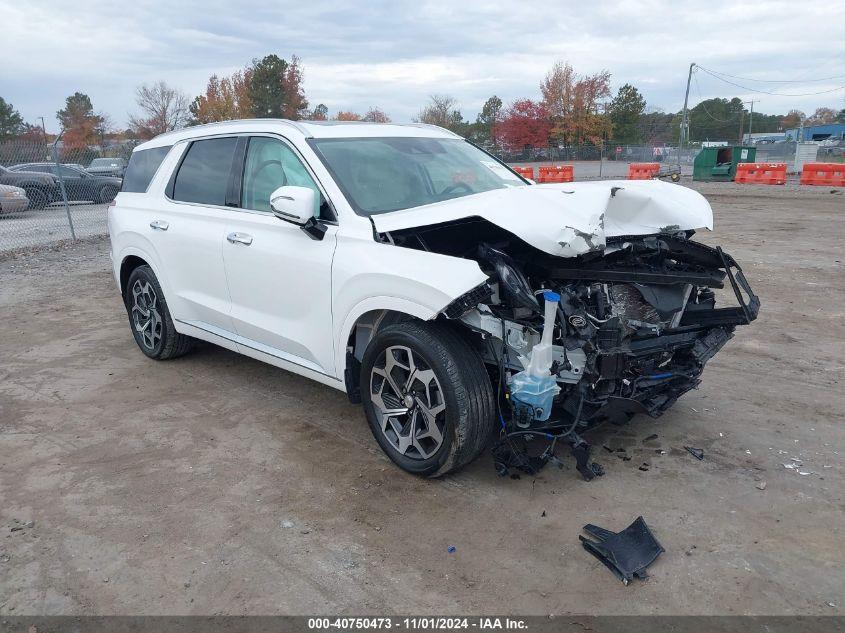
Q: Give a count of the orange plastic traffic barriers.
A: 5